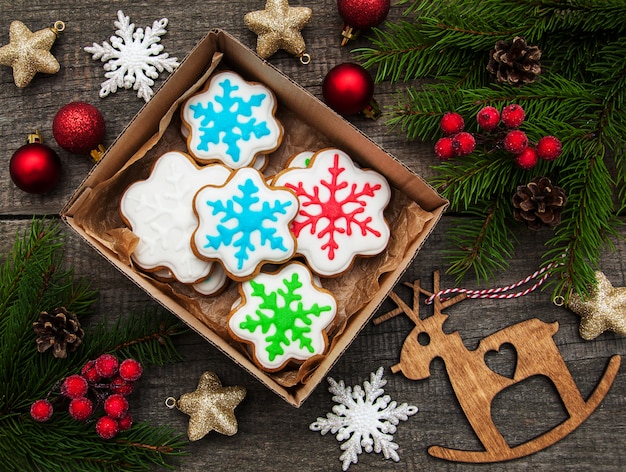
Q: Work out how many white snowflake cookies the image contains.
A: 1